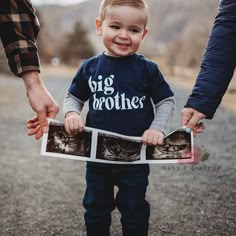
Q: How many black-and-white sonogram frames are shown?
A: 3